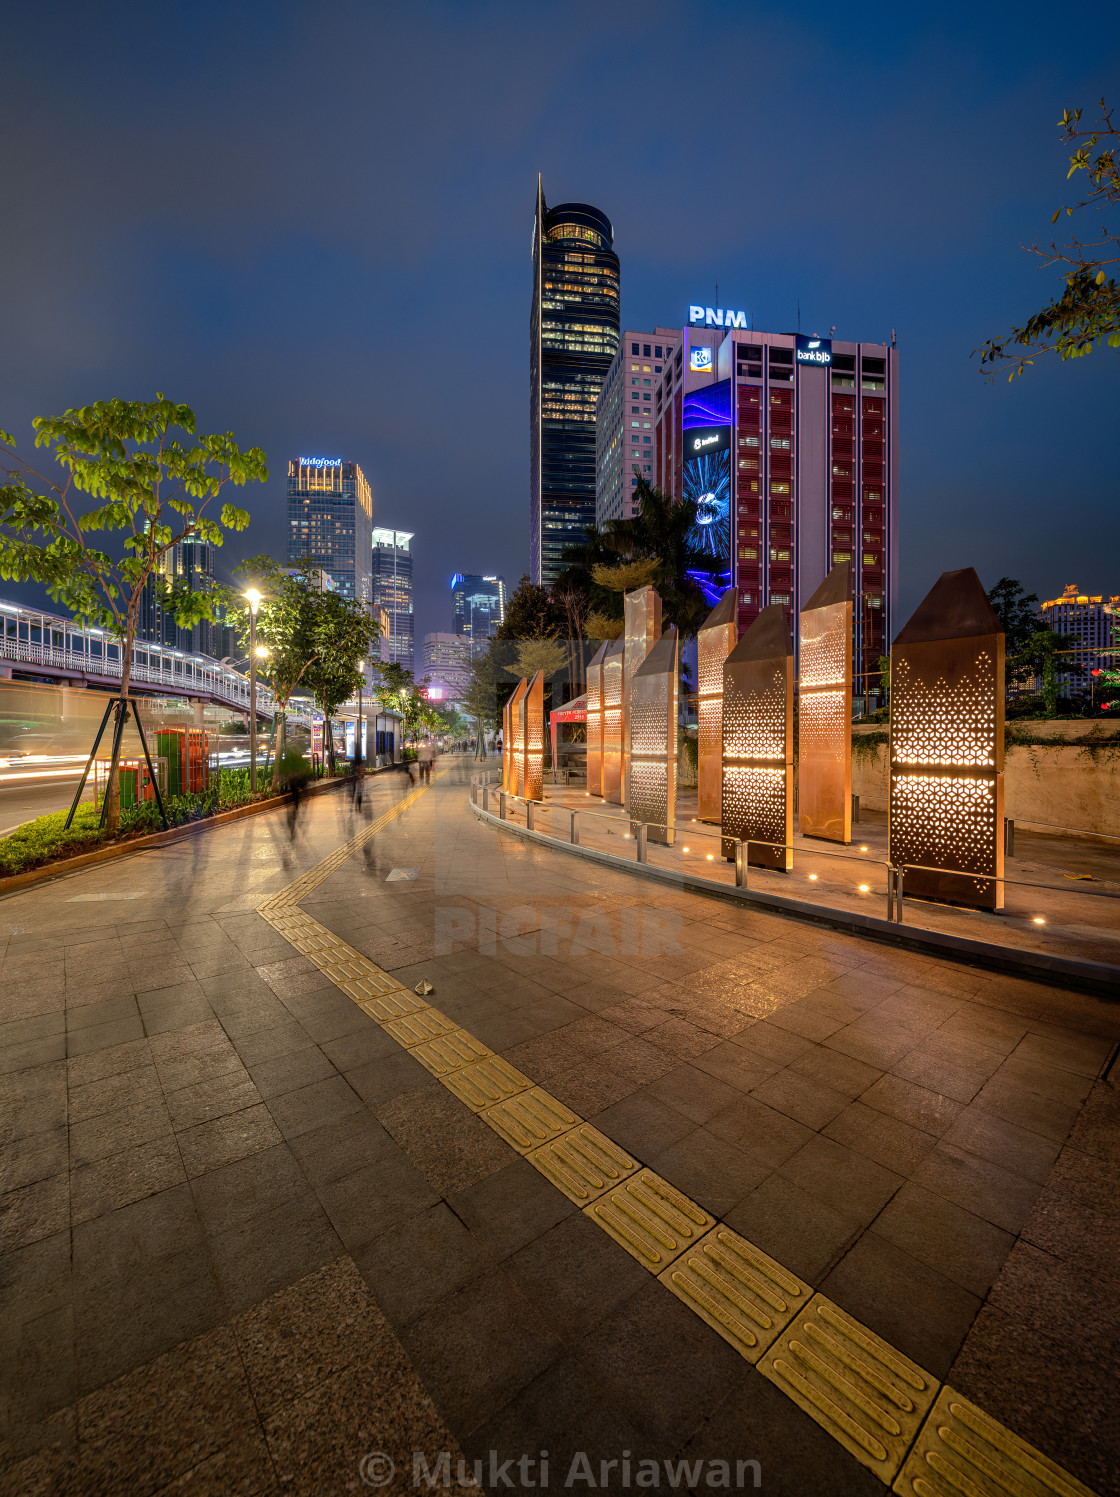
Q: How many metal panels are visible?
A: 11